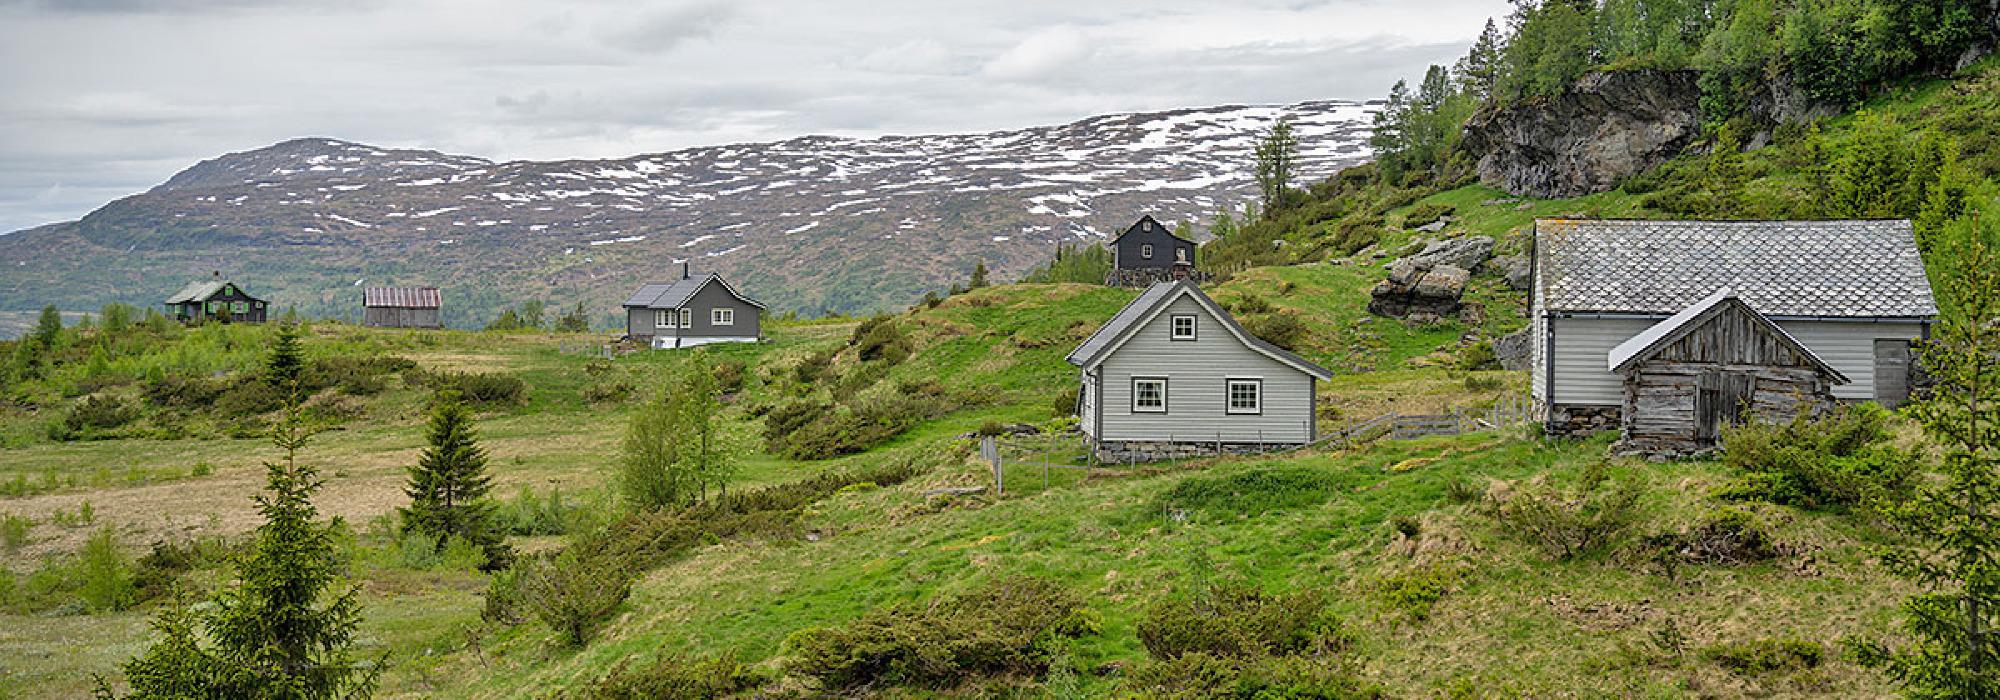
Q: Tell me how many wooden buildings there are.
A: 7